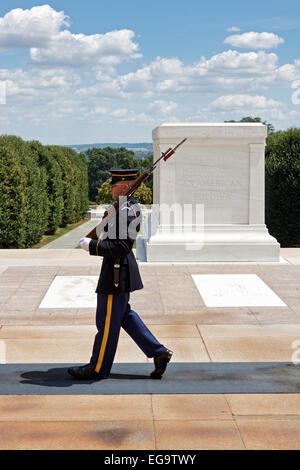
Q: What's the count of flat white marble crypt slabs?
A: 2